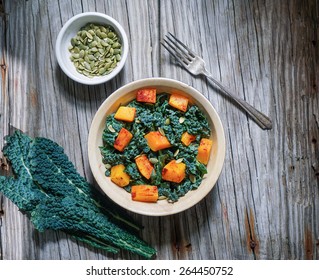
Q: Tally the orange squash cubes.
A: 11